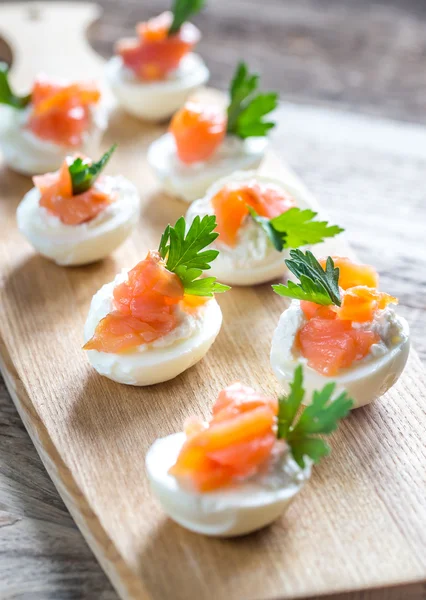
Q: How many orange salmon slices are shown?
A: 8